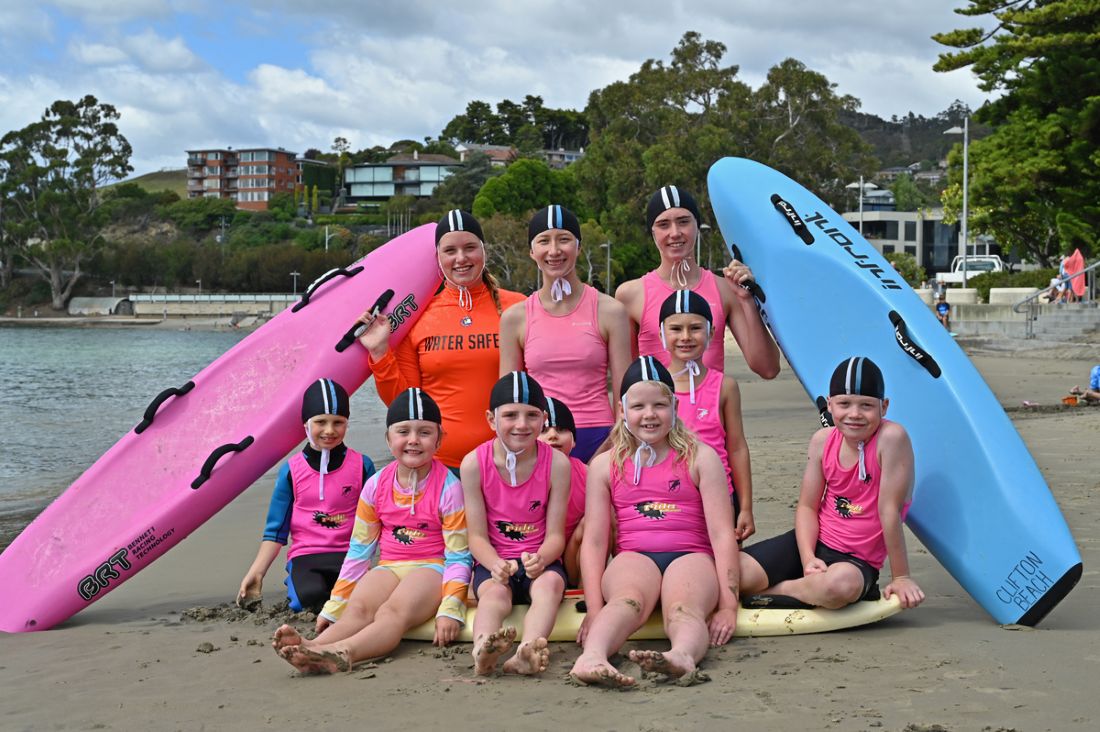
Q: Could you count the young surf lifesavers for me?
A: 10